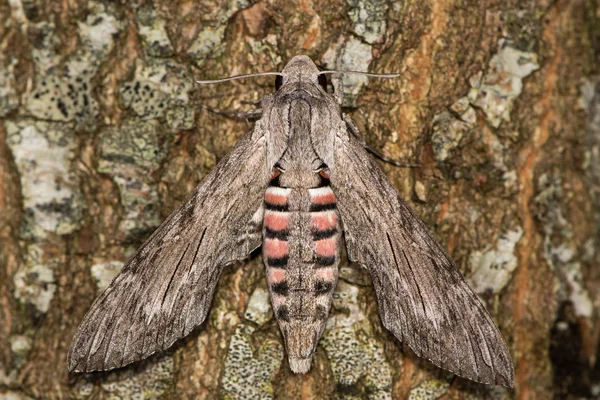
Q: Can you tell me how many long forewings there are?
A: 2